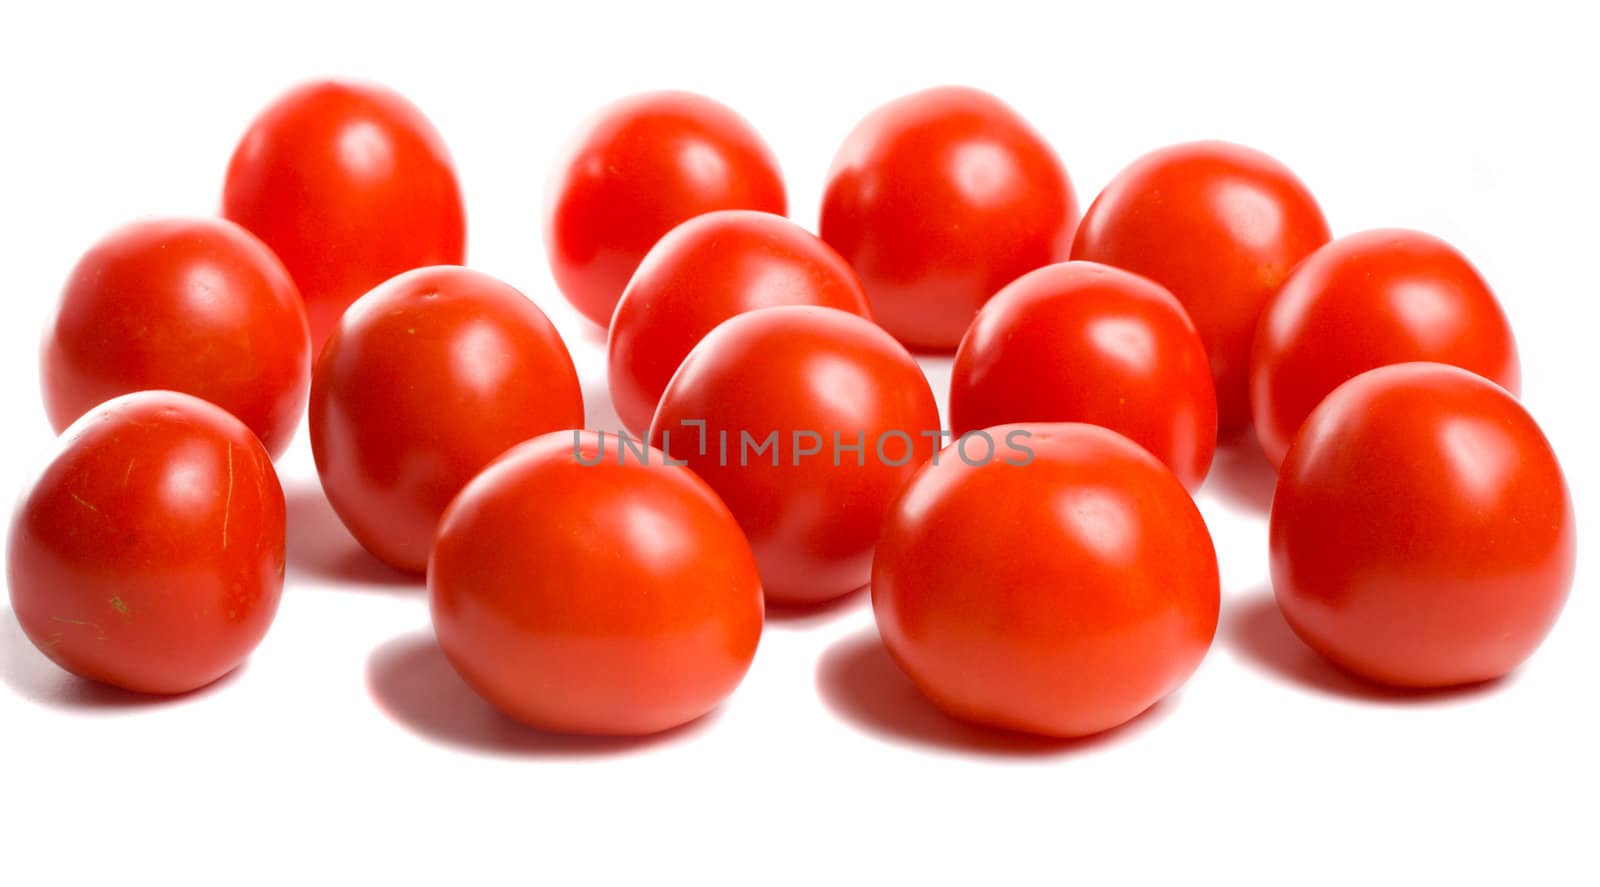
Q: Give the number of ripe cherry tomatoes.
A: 14